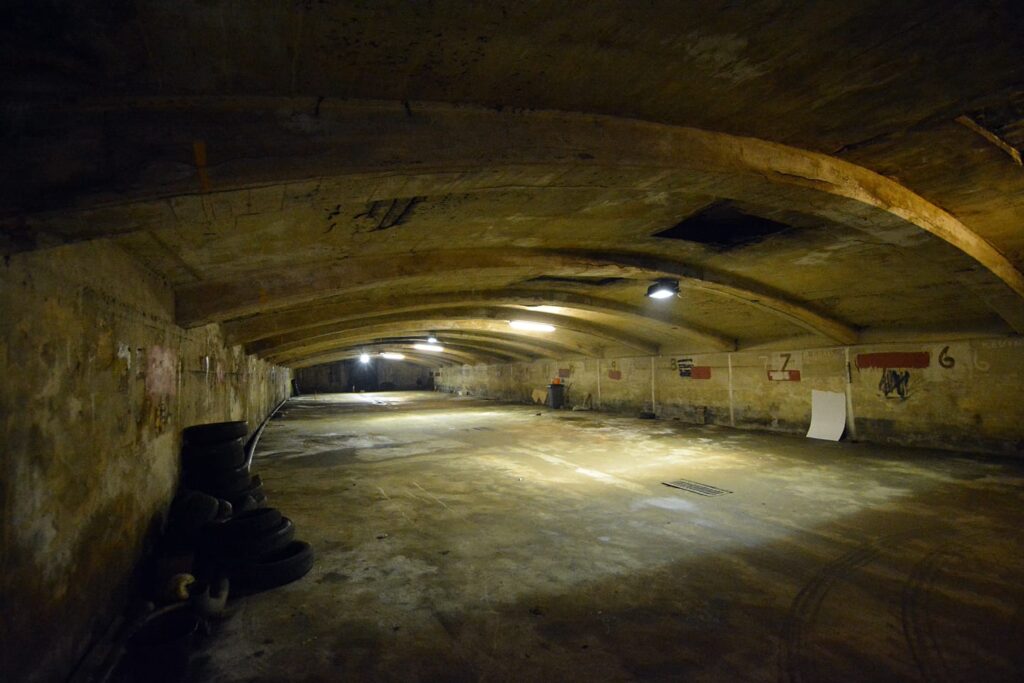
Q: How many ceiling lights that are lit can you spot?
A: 6